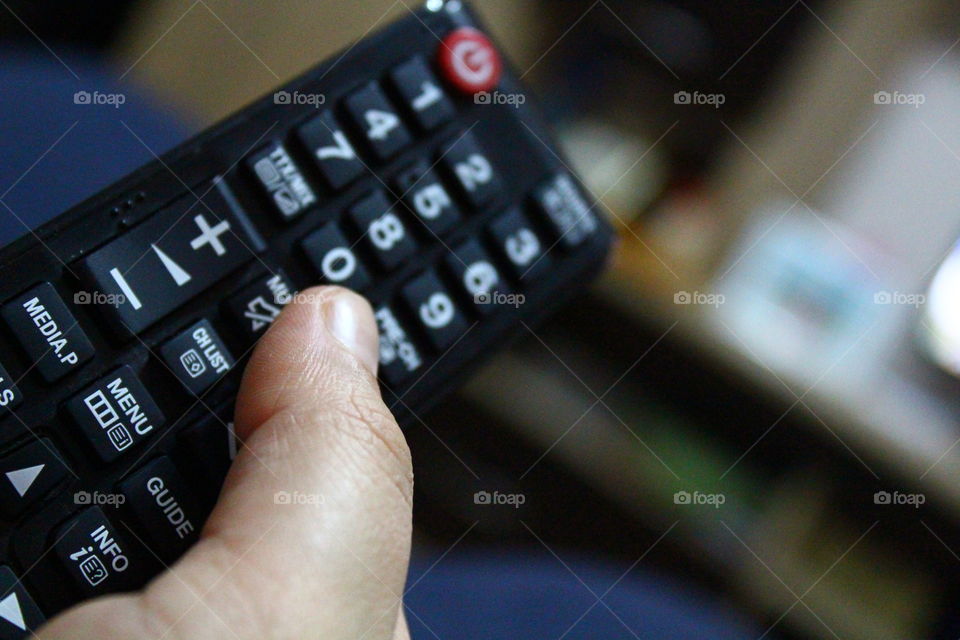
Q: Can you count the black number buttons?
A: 10